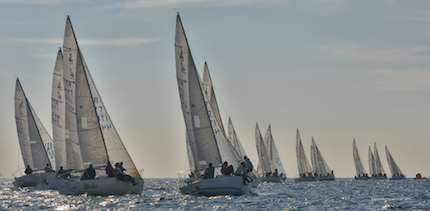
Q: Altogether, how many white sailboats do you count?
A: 14